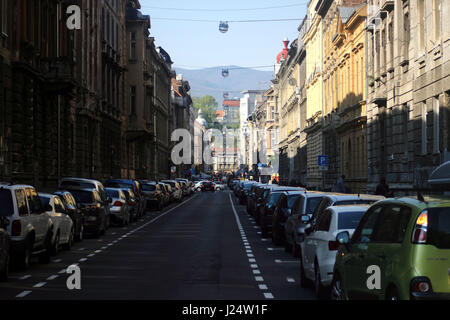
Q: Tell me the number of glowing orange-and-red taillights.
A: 1